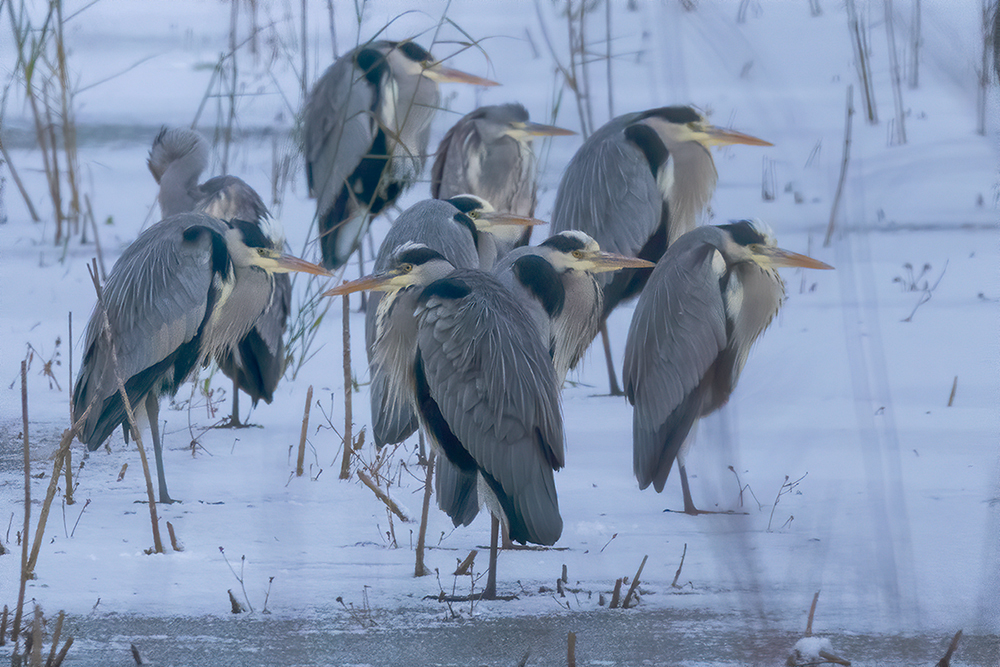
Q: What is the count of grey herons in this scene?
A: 9